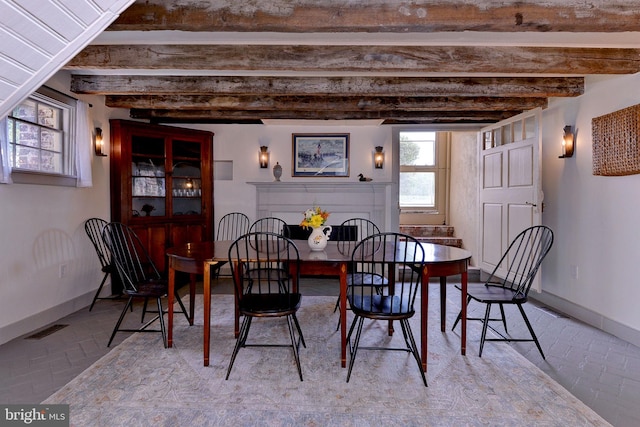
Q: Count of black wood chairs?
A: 8